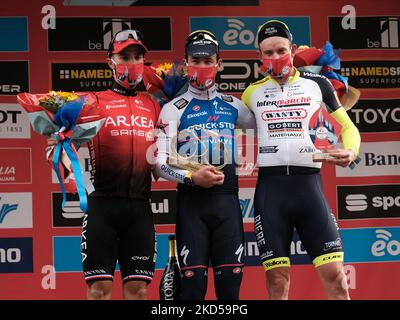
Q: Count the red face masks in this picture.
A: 3